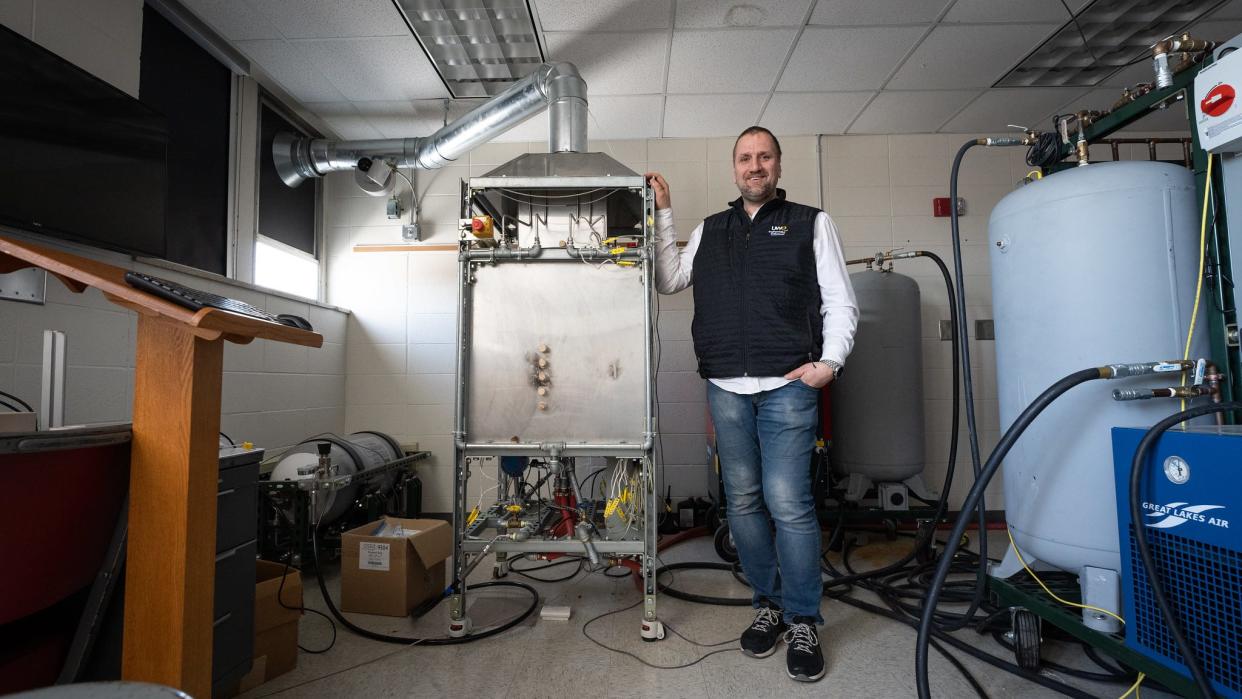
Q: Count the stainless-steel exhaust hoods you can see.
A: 1